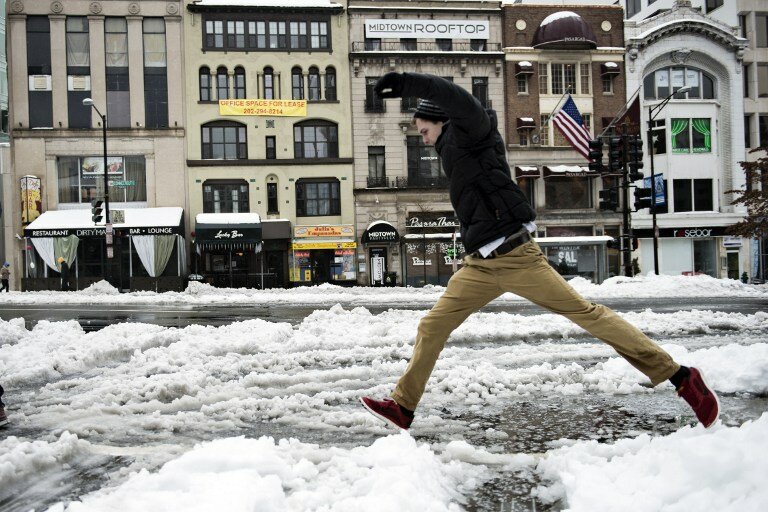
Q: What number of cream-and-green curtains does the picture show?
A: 2